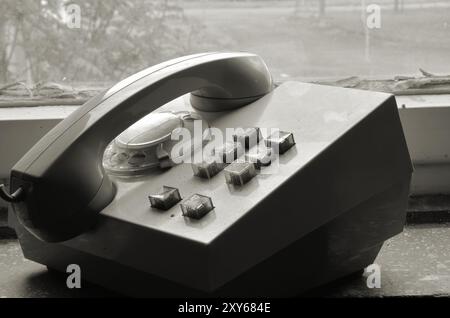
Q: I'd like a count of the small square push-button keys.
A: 8